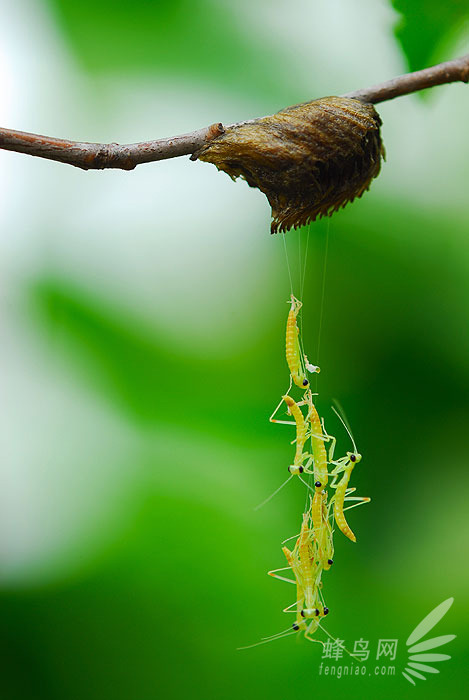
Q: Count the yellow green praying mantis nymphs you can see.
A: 8